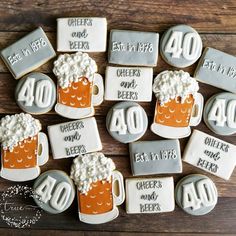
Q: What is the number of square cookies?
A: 9